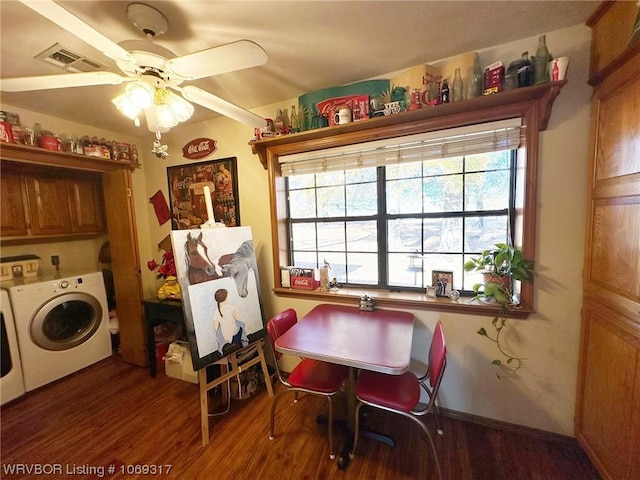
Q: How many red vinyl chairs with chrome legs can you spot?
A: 2